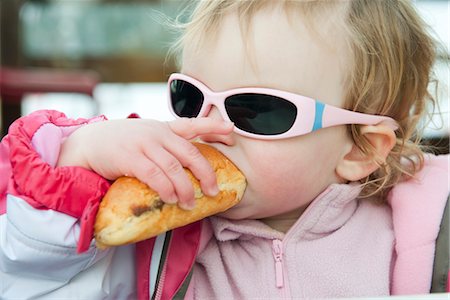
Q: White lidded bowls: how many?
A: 0